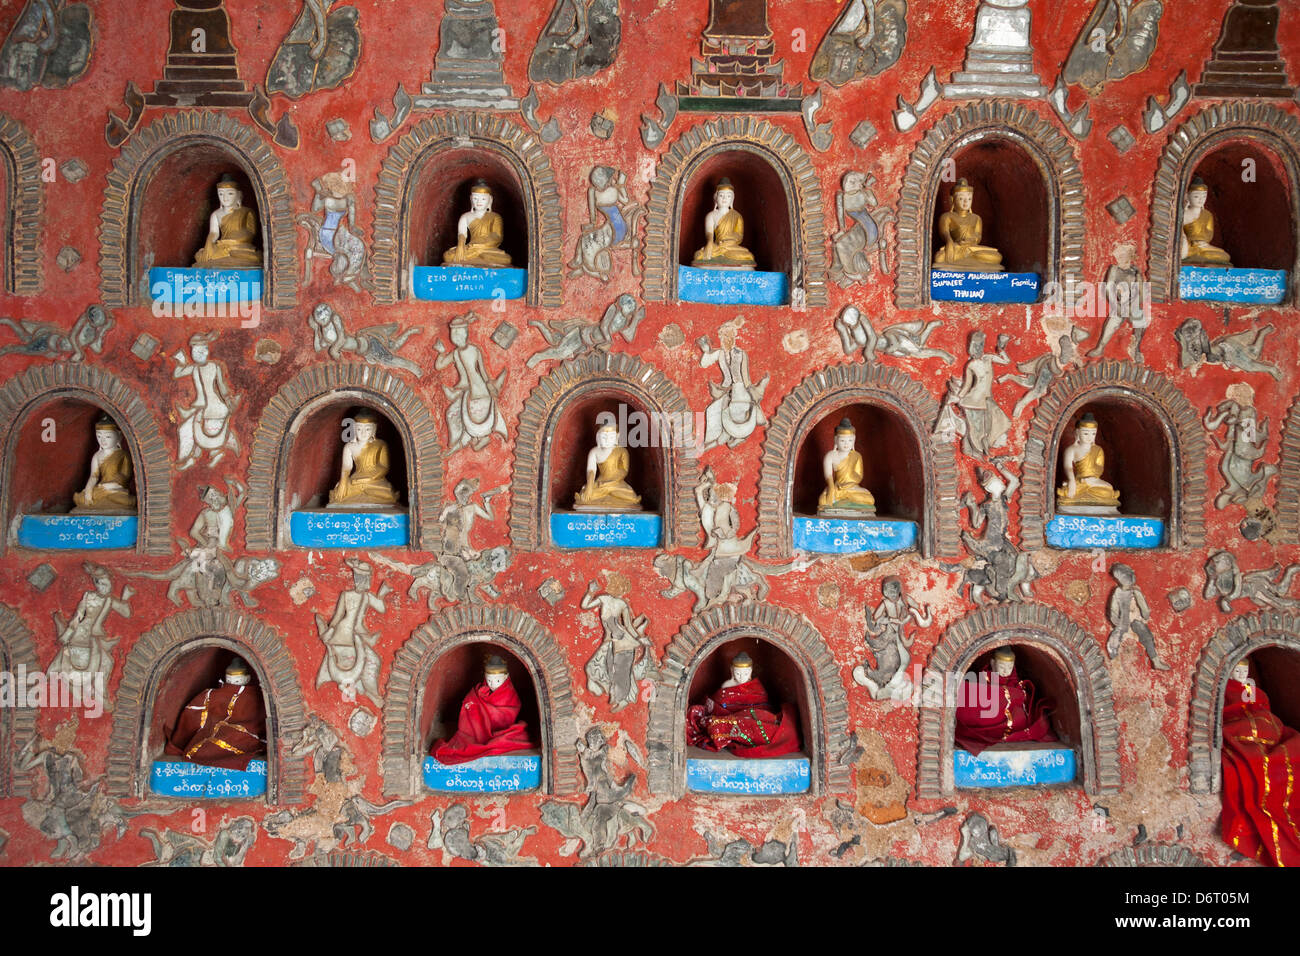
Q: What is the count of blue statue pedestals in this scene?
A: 14